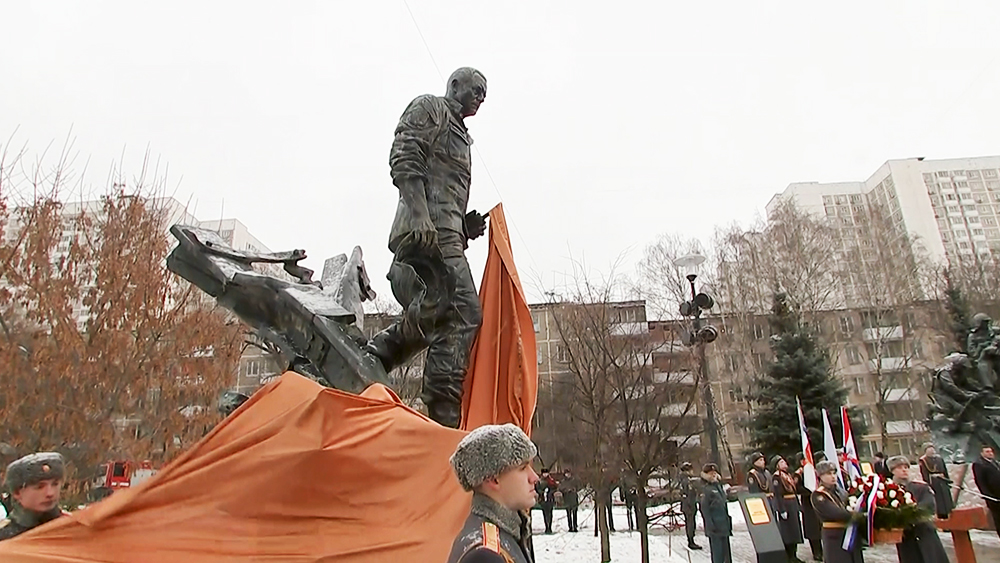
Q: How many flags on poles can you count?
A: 3